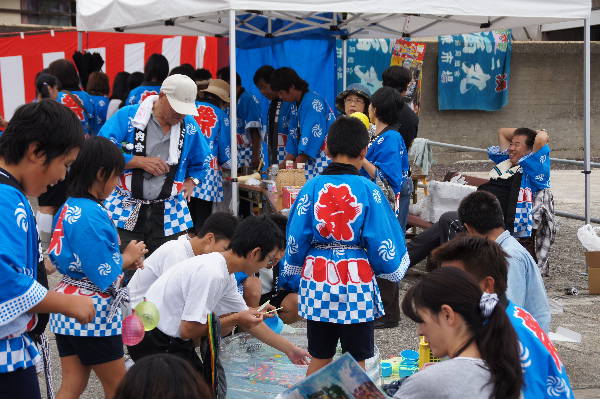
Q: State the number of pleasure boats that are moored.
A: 0